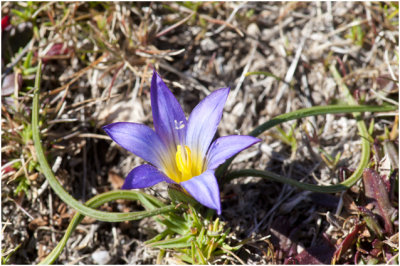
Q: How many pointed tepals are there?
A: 6